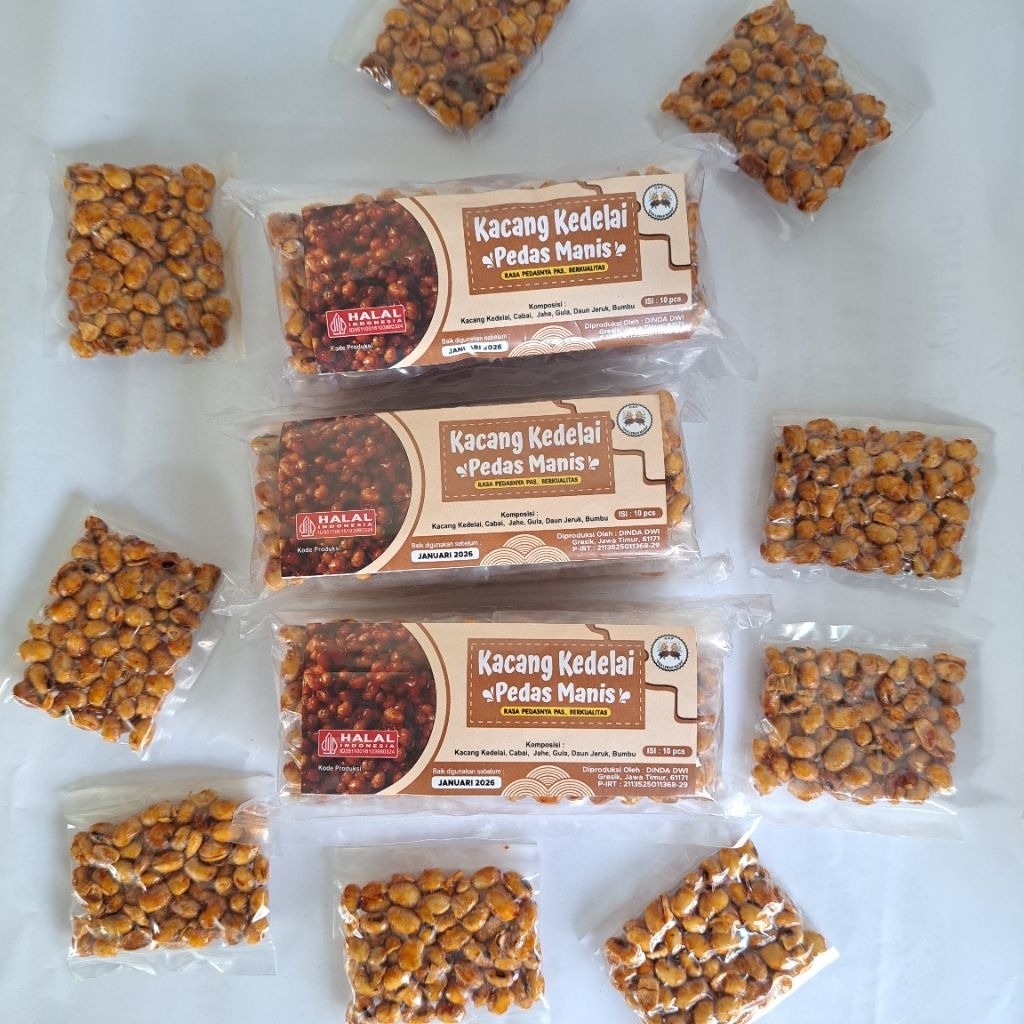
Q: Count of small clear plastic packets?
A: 9